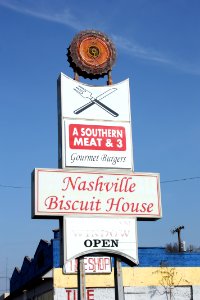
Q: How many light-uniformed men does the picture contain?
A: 0